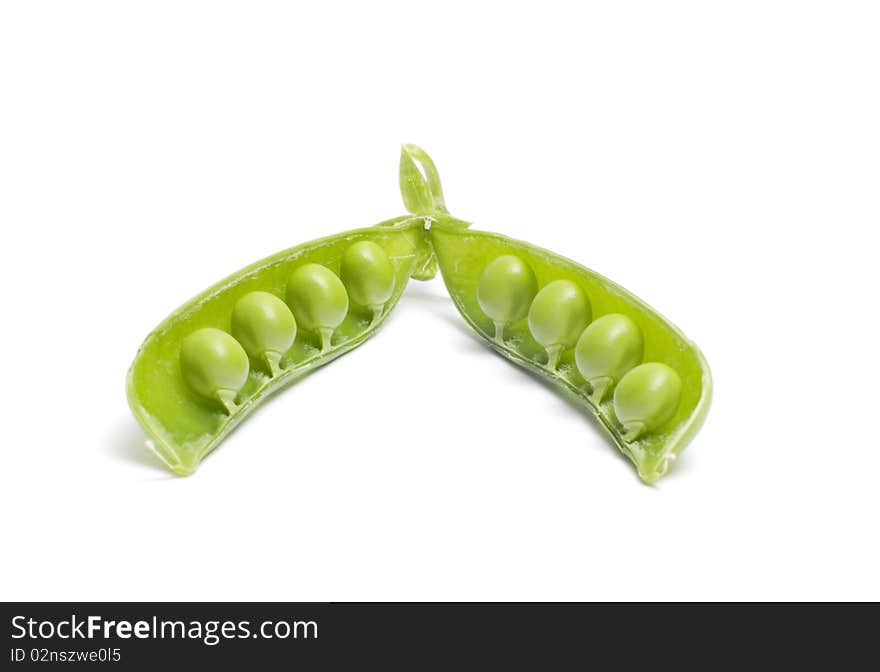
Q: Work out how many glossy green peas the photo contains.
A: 8